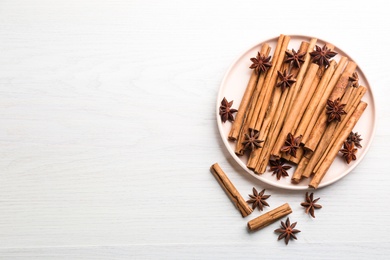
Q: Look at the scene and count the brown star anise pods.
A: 15